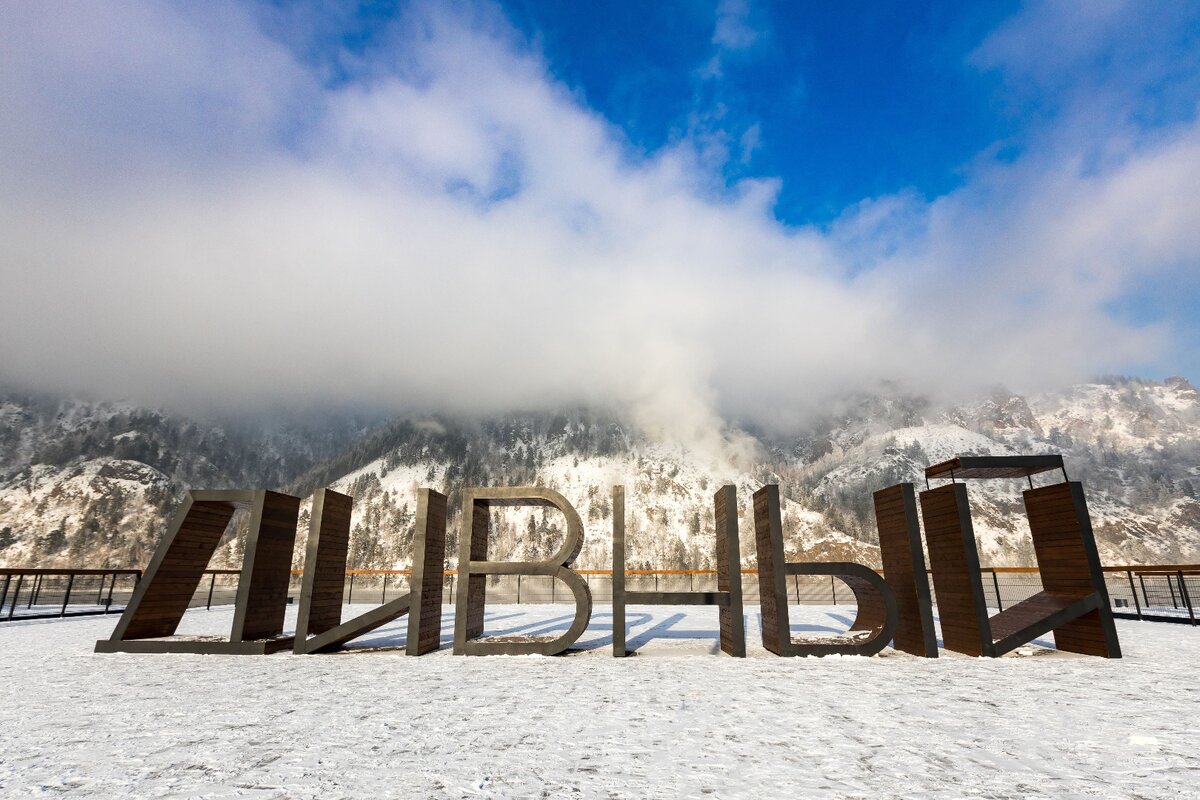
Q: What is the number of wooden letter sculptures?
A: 6